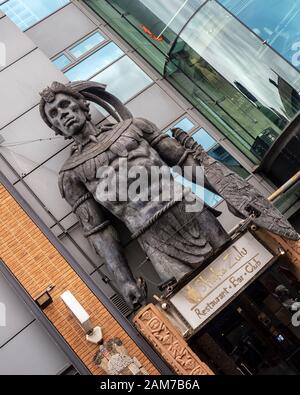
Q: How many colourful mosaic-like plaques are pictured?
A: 1